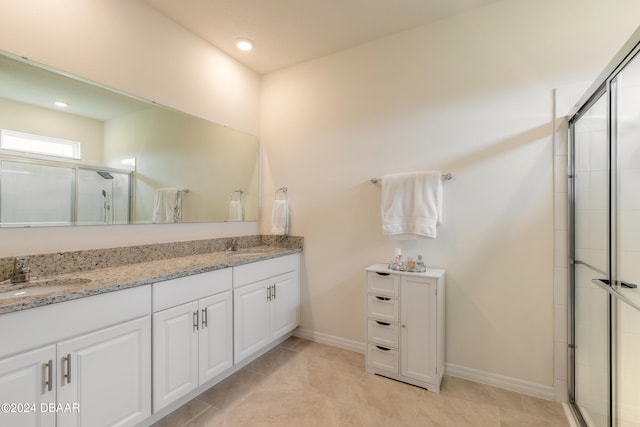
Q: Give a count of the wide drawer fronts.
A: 3